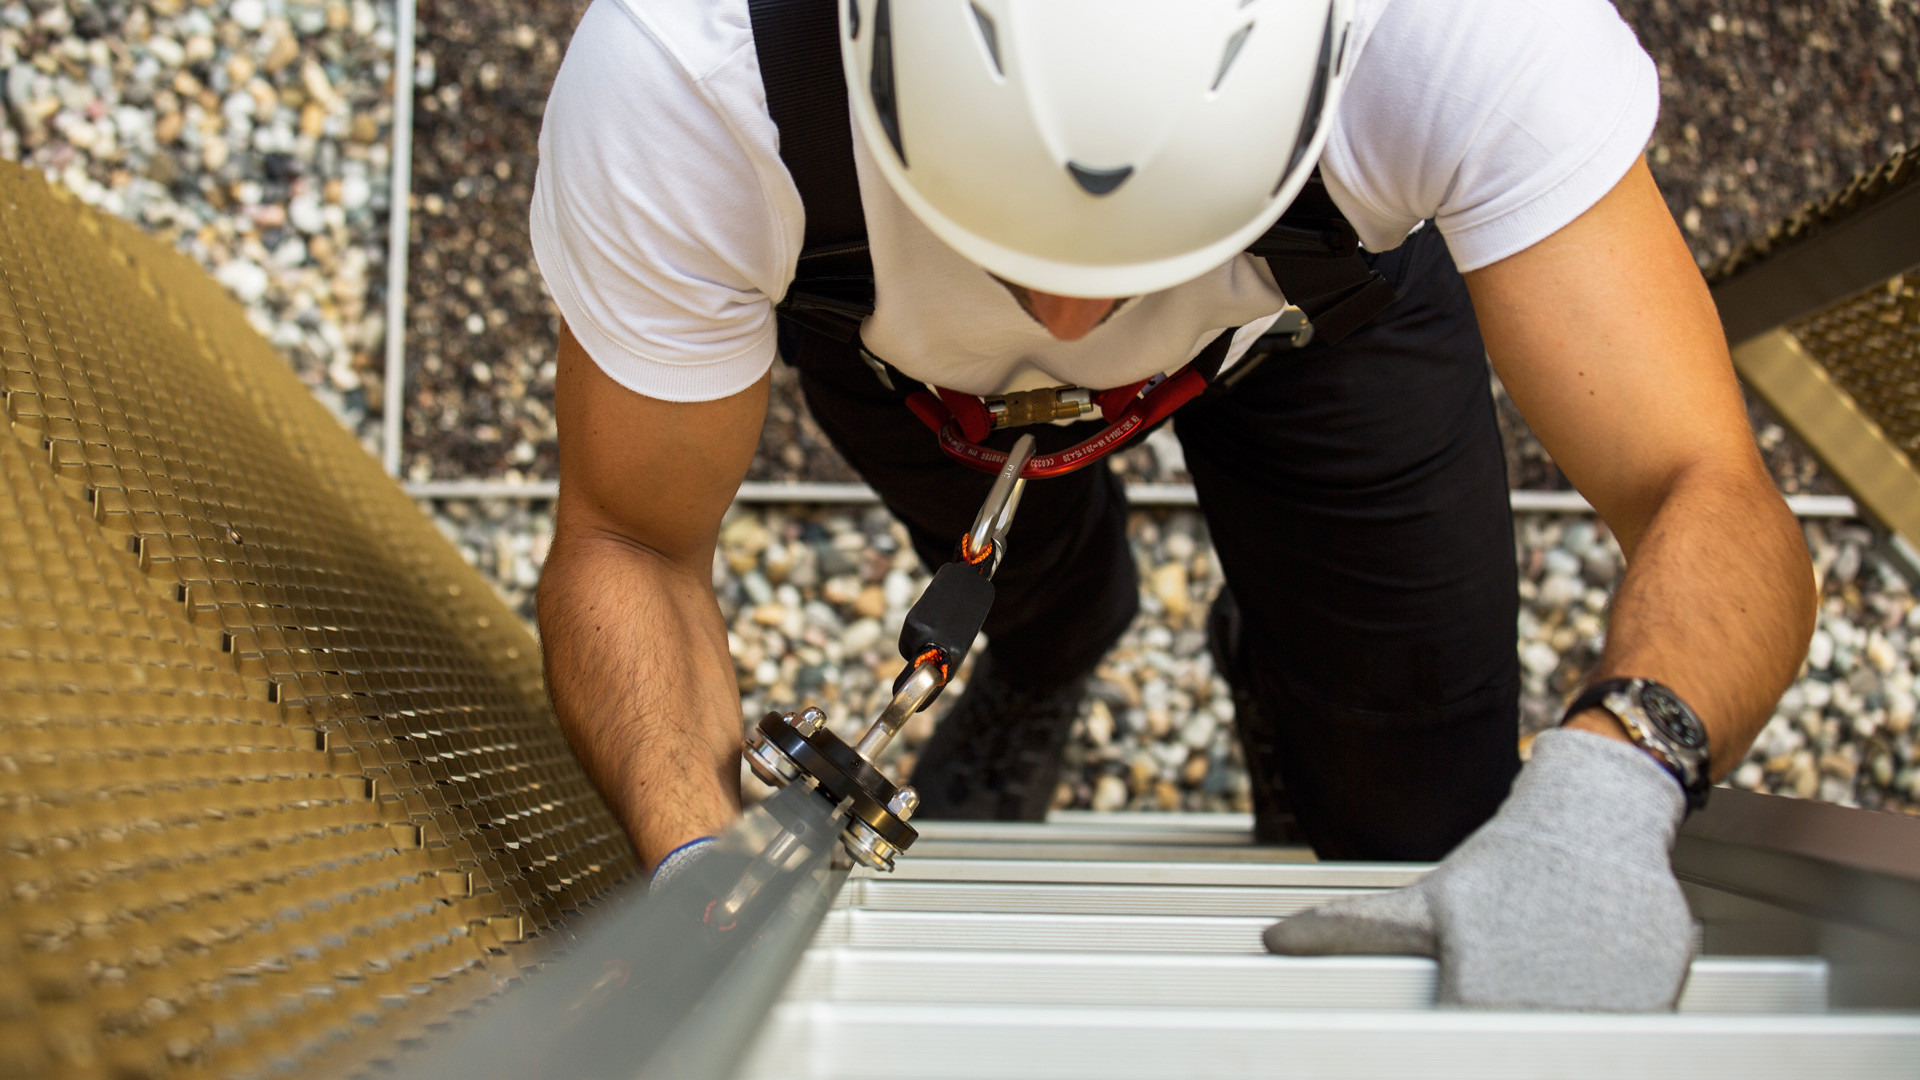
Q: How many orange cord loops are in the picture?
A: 2